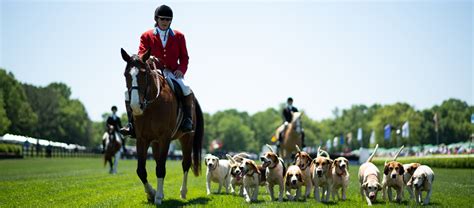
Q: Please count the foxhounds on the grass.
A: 12